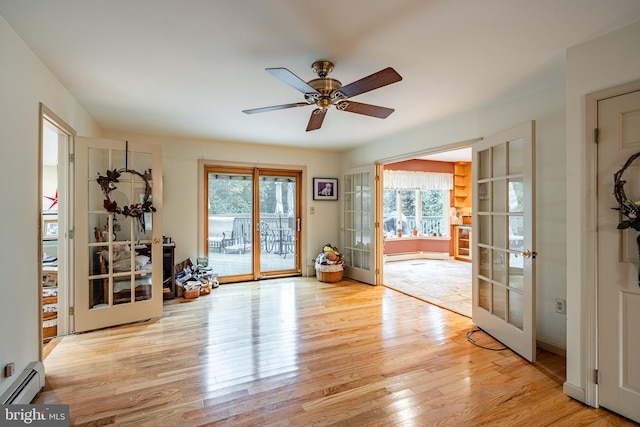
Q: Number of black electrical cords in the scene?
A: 1